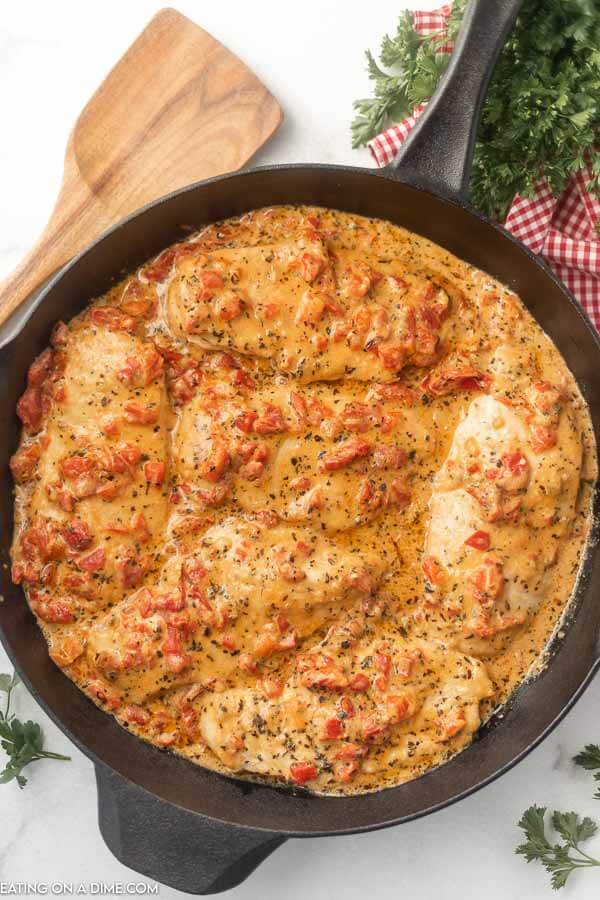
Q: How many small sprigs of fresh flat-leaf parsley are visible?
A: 3